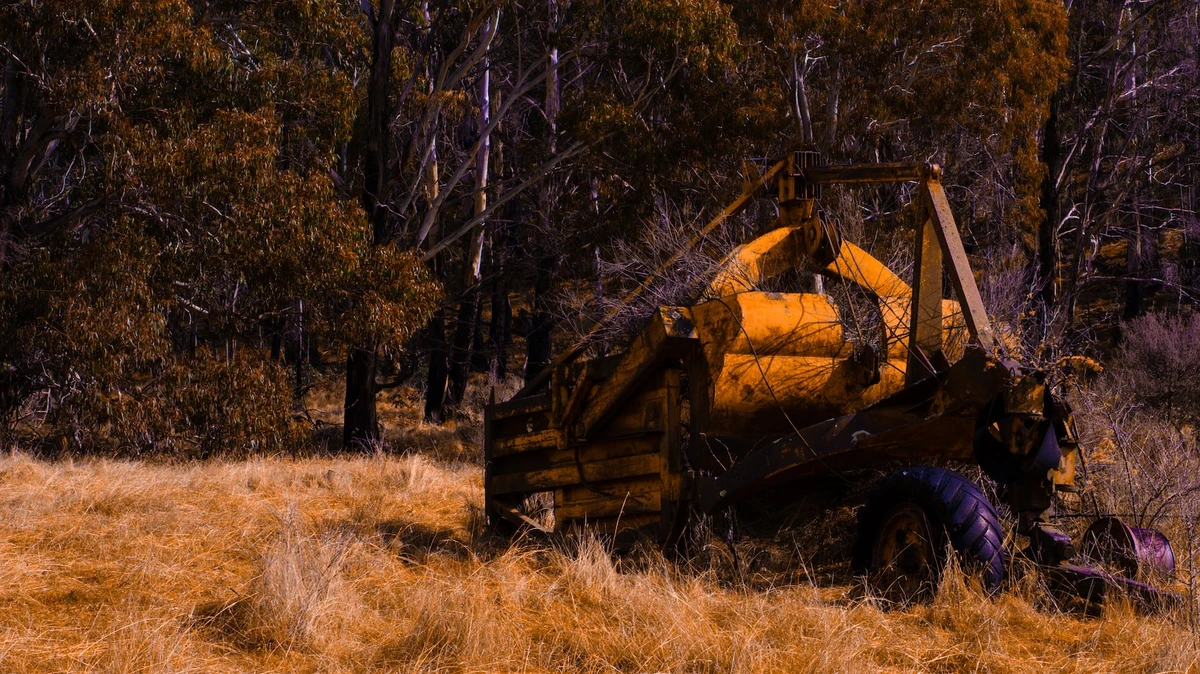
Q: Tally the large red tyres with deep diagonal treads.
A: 0